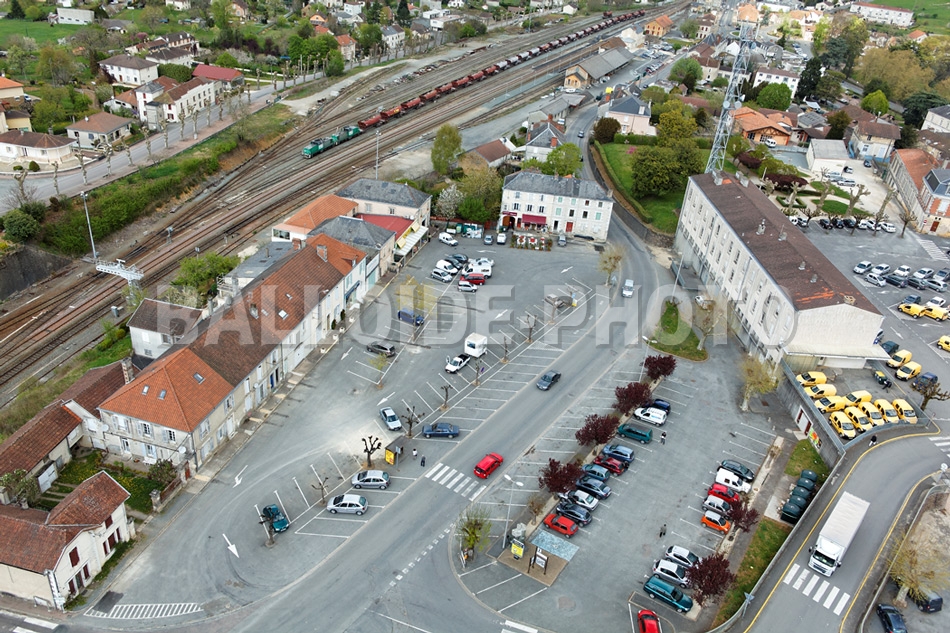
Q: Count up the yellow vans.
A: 14